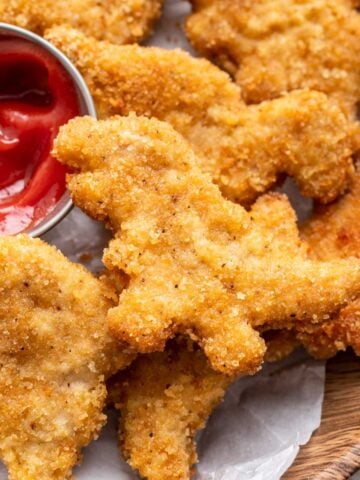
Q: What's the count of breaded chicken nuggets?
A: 7